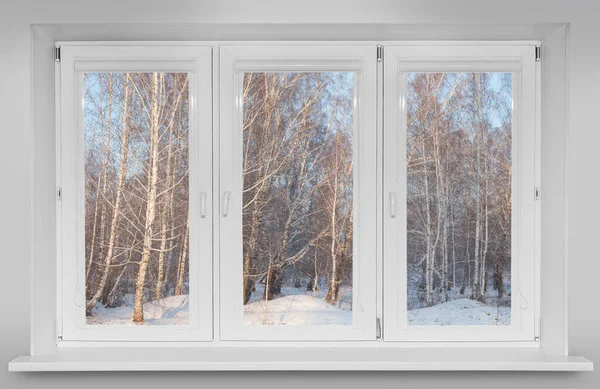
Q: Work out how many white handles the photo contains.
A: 3